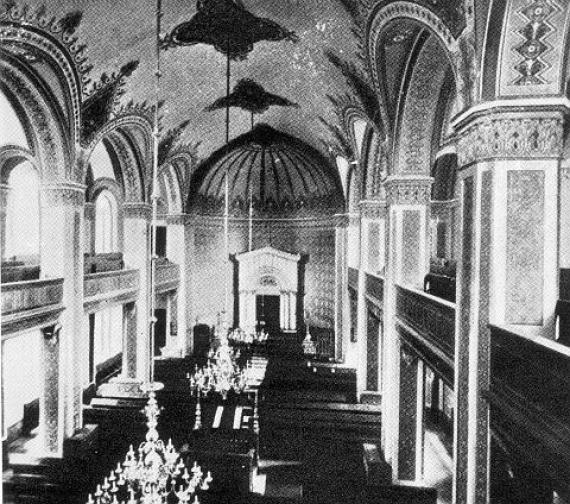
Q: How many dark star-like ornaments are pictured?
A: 2